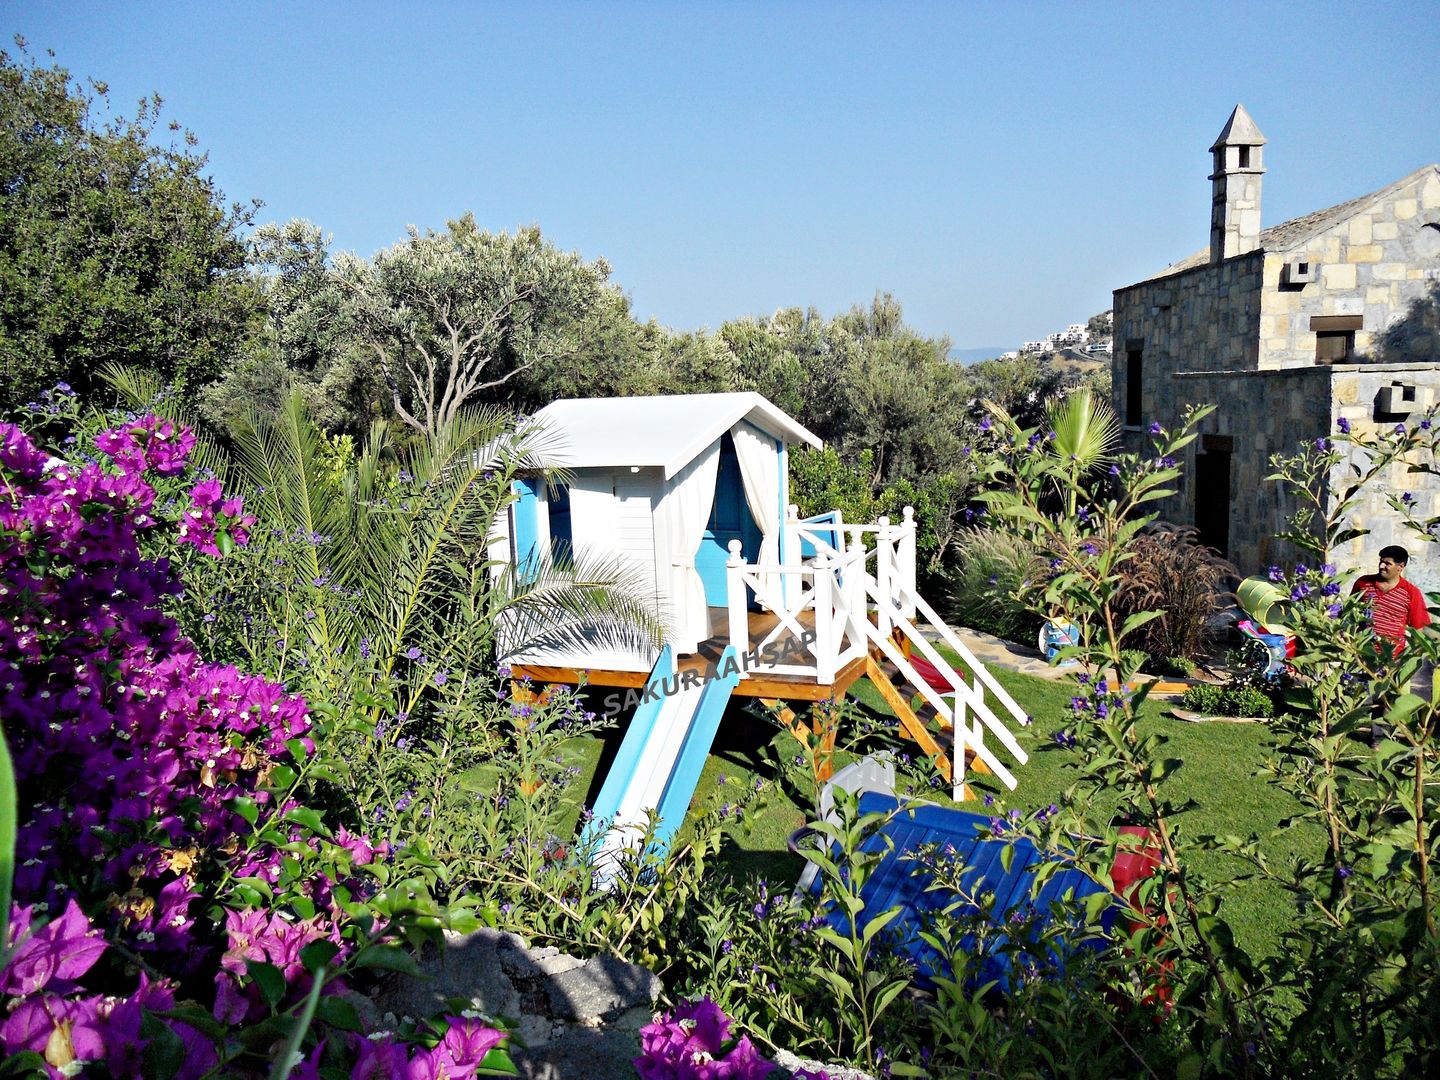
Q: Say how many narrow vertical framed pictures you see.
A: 0